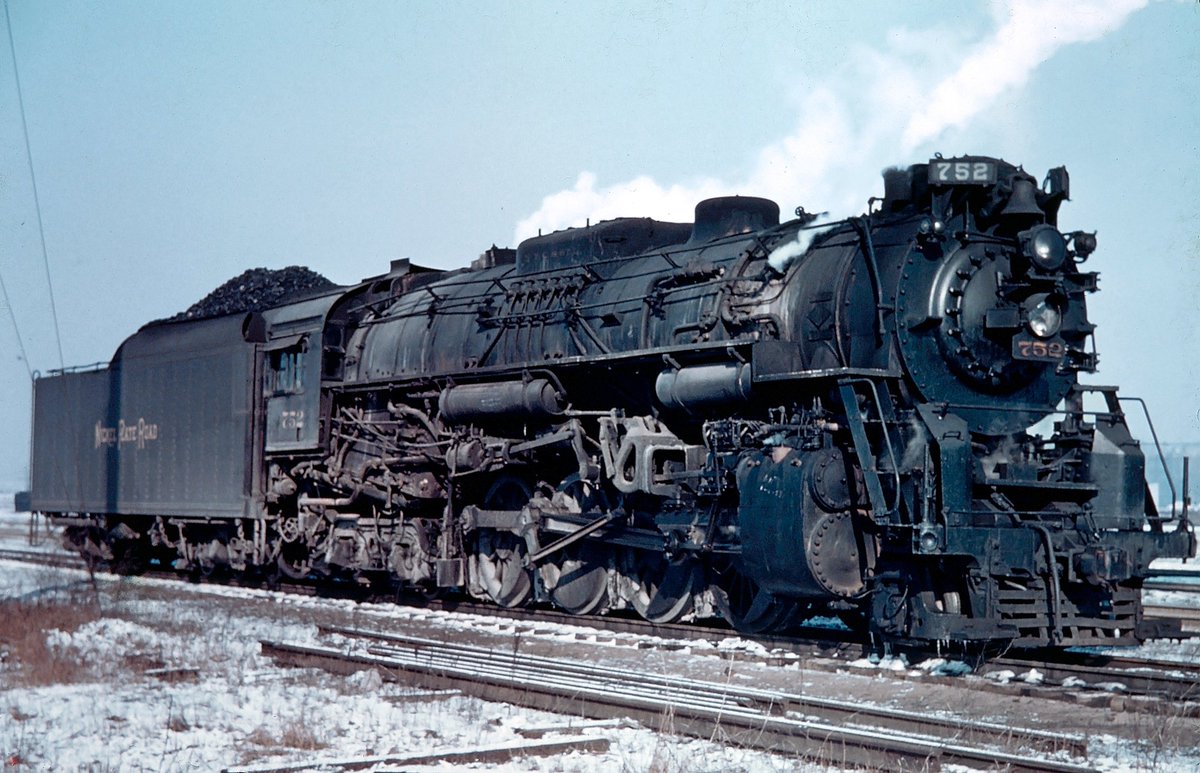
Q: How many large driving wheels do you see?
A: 4